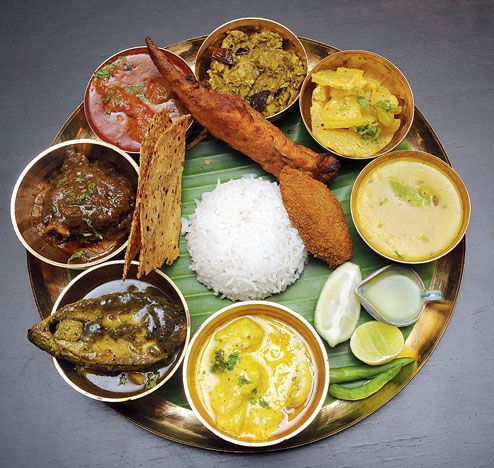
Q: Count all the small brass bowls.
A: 7